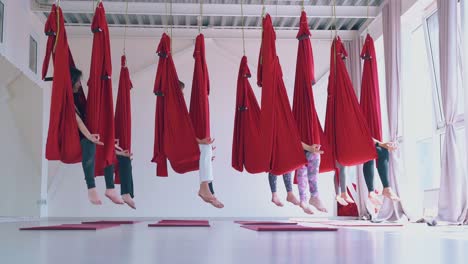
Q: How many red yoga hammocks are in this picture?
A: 10